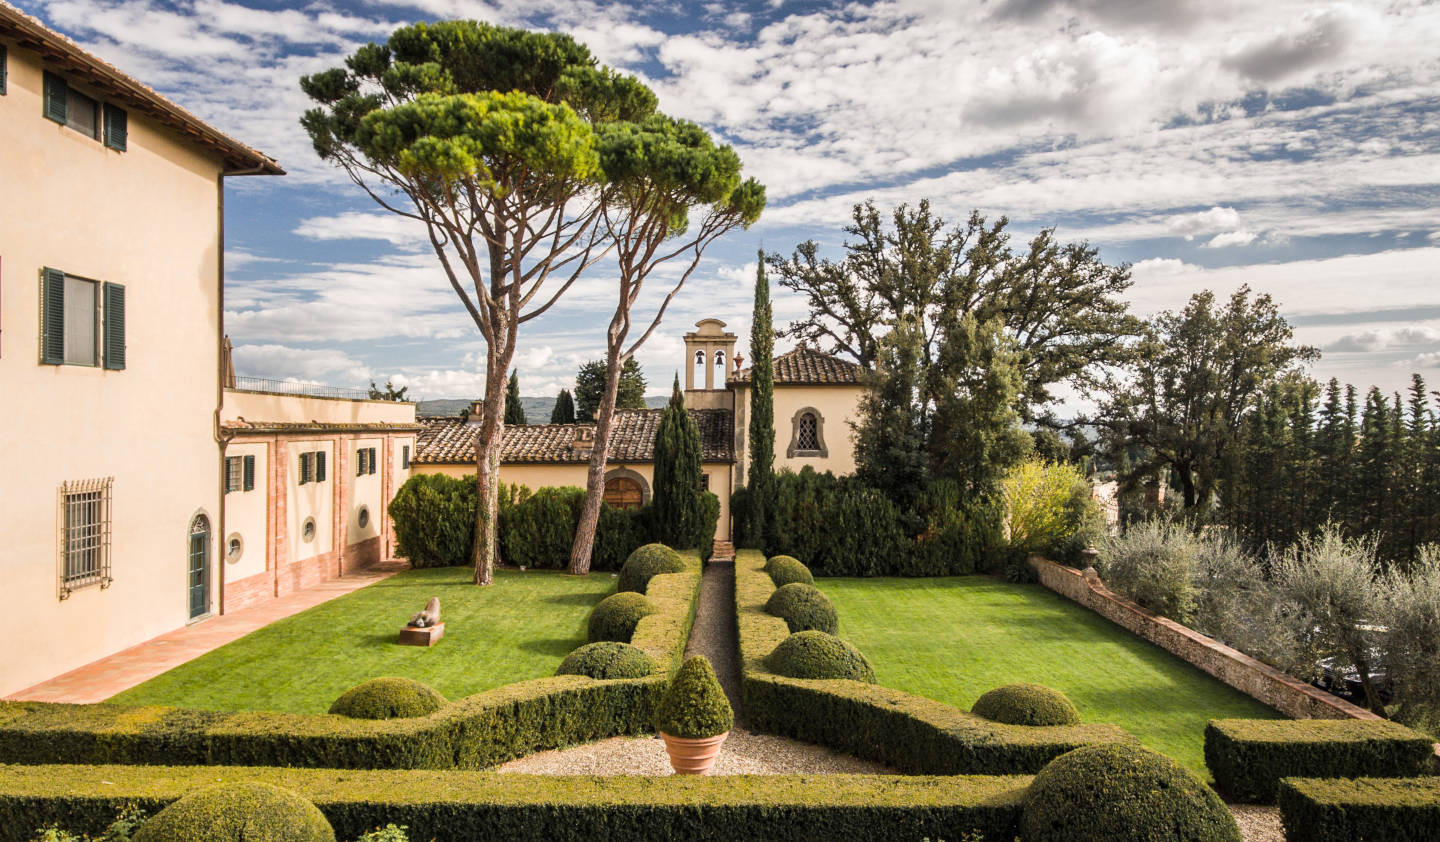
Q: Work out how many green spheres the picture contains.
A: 10